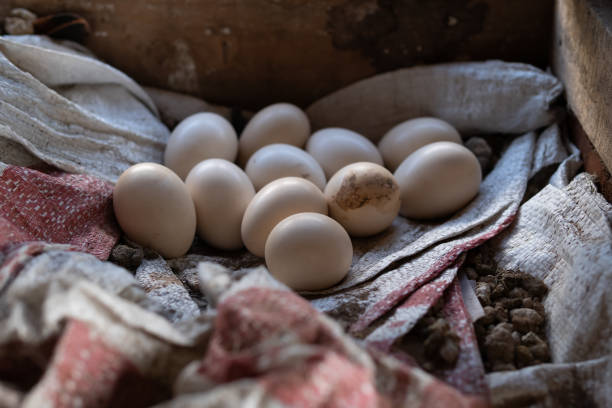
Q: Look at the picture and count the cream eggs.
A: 11